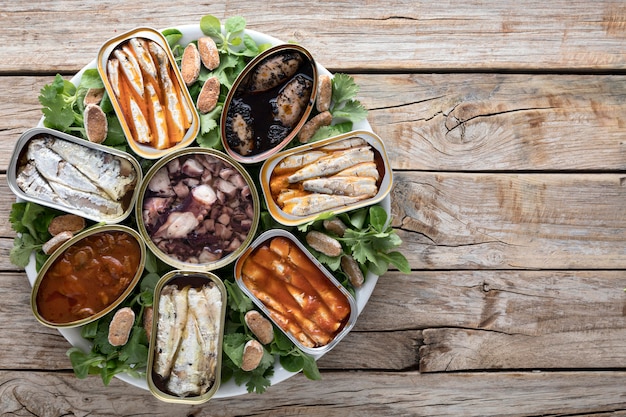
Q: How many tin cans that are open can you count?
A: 8